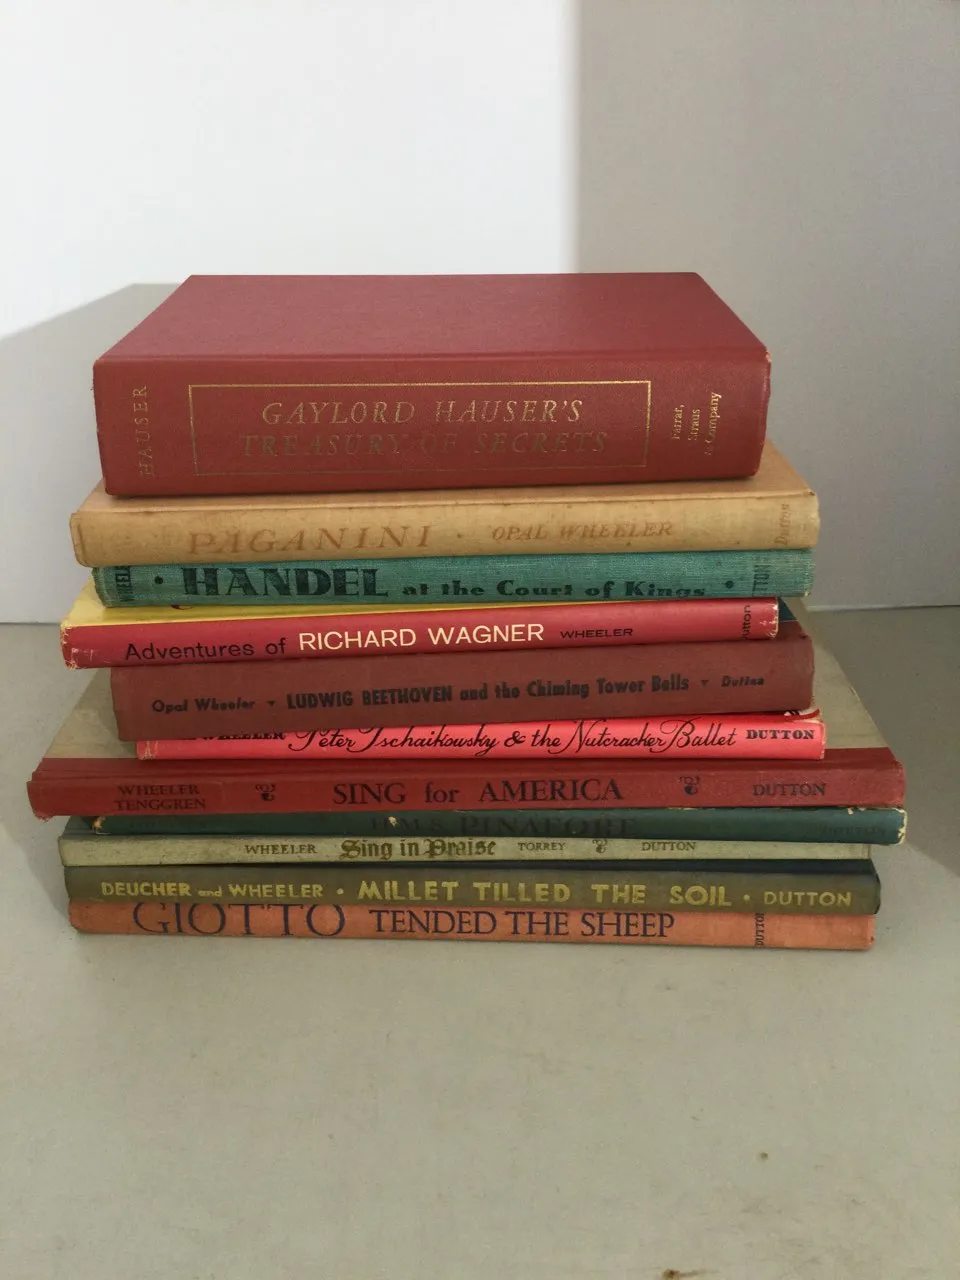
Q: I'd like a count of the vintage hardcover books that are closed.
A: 11